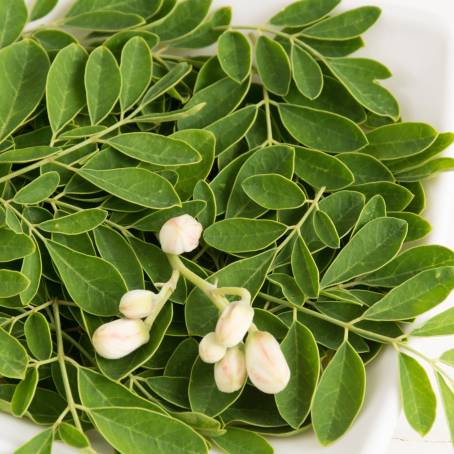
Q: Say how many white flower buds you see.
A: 7